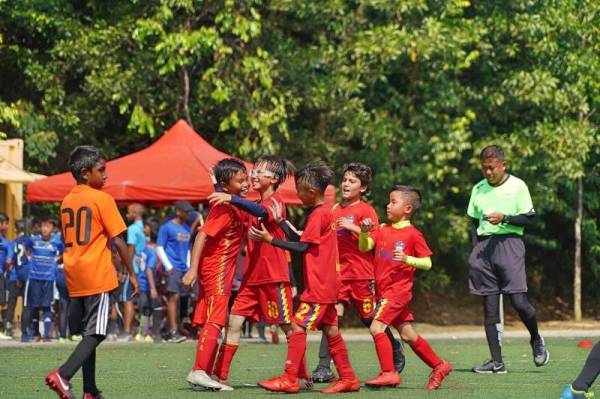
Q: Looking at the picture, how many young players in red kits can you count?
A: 5